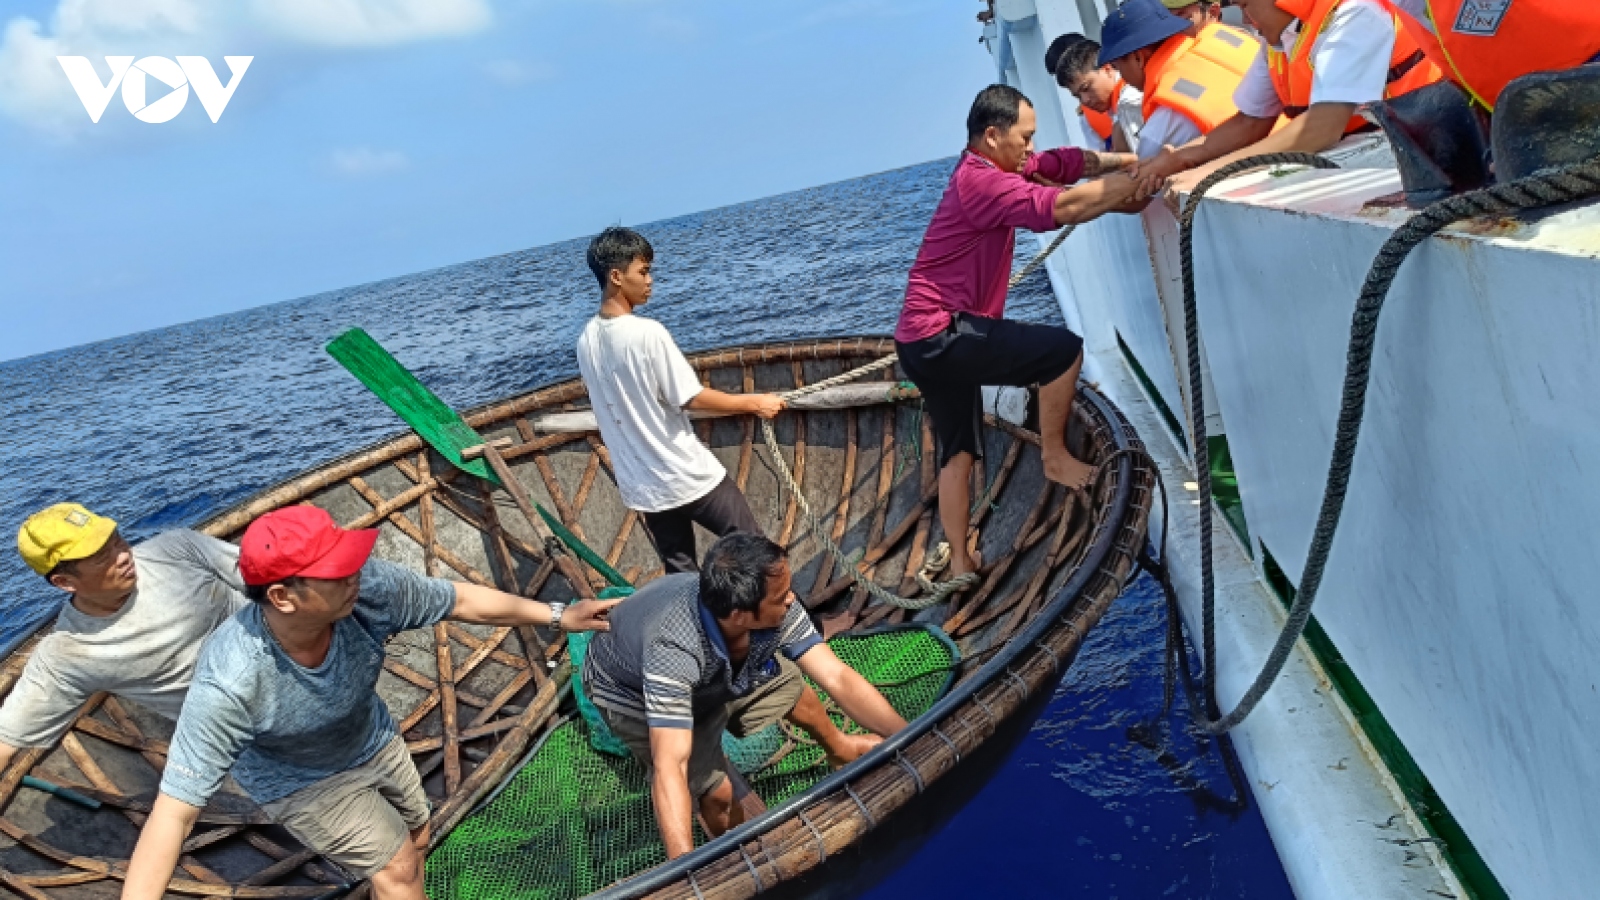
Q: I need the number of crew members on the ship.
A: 6